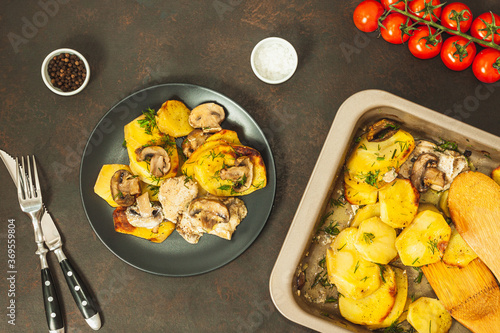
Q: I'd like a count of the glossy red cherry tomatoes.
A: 9